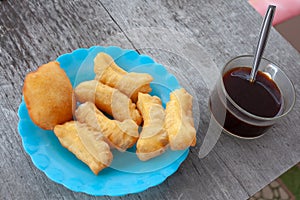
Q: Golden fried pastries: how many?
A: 7